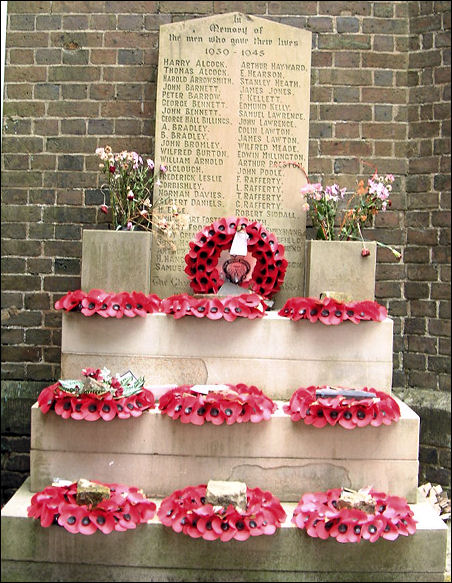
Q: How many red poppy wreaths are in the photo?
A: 10